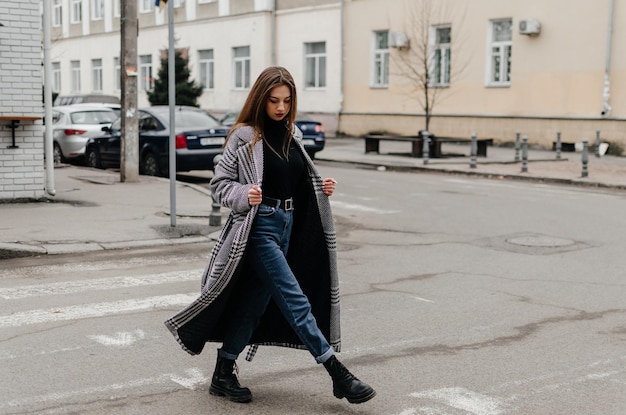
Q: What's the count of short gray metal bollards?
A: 8